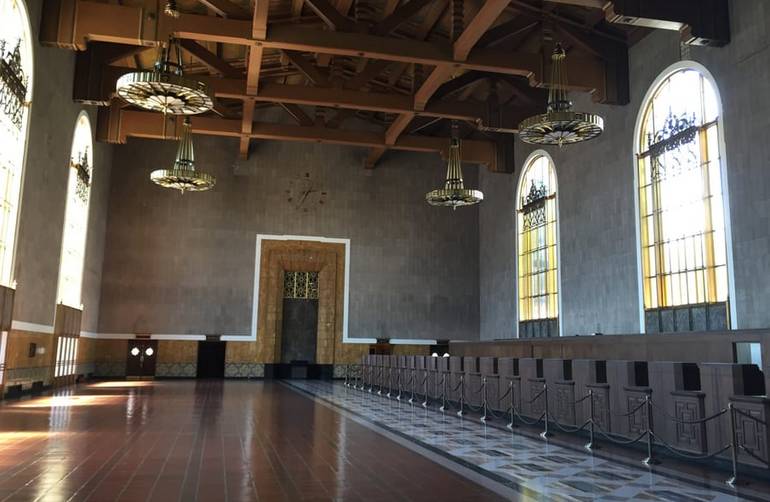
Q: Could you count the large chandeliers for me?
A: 4